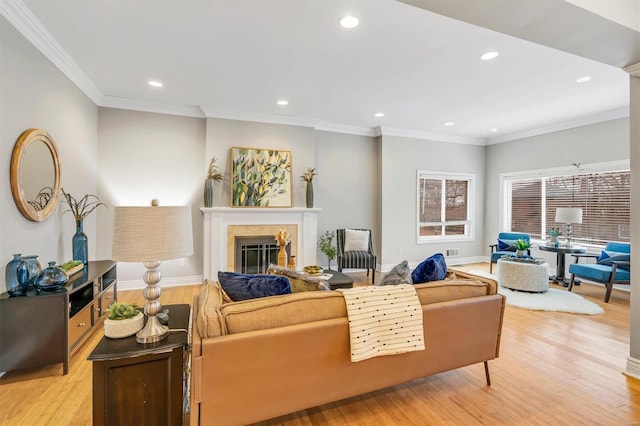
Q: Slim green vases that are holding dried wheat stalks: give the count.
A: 2